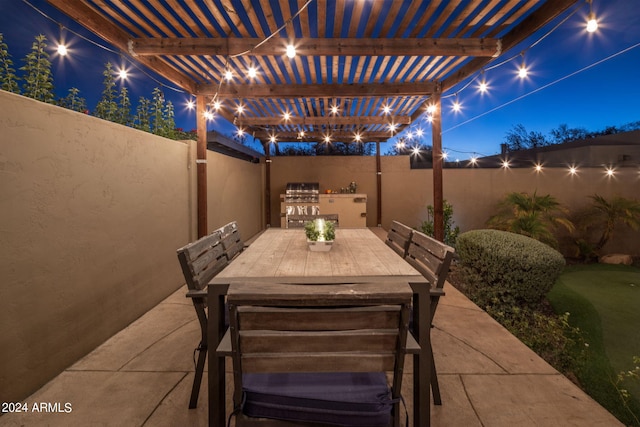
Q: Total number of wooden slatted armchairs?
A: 6